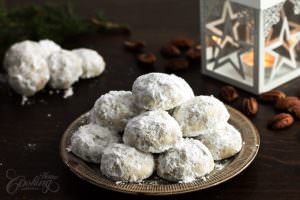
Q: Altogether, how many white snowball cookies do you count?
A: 12